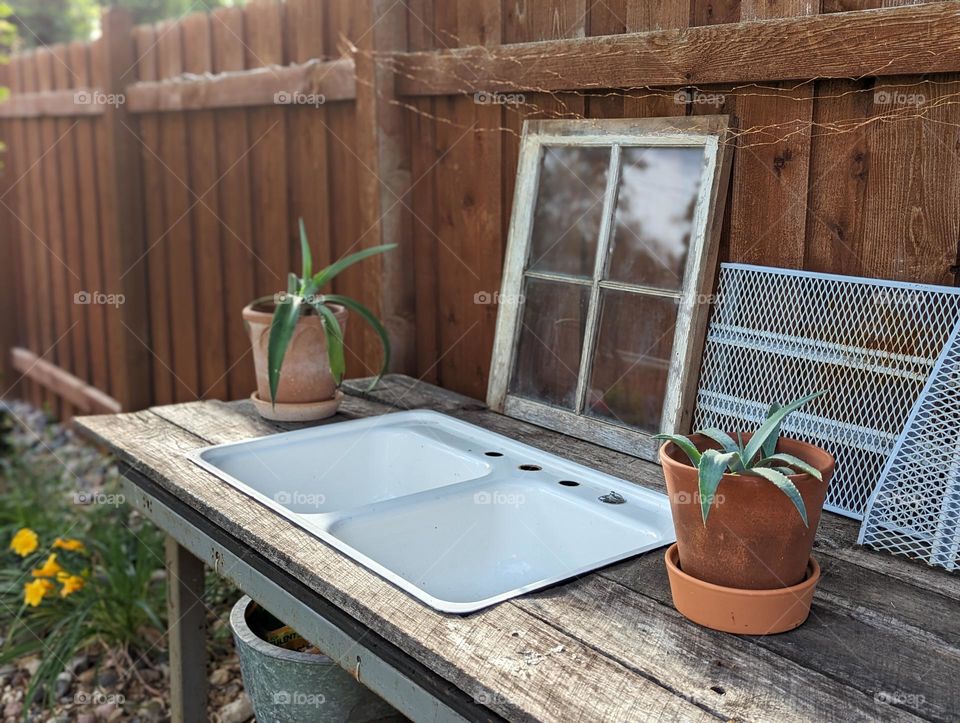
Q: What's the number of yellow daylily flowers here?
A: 5